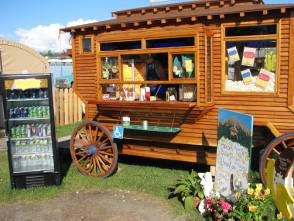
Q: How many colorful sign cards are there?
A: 4